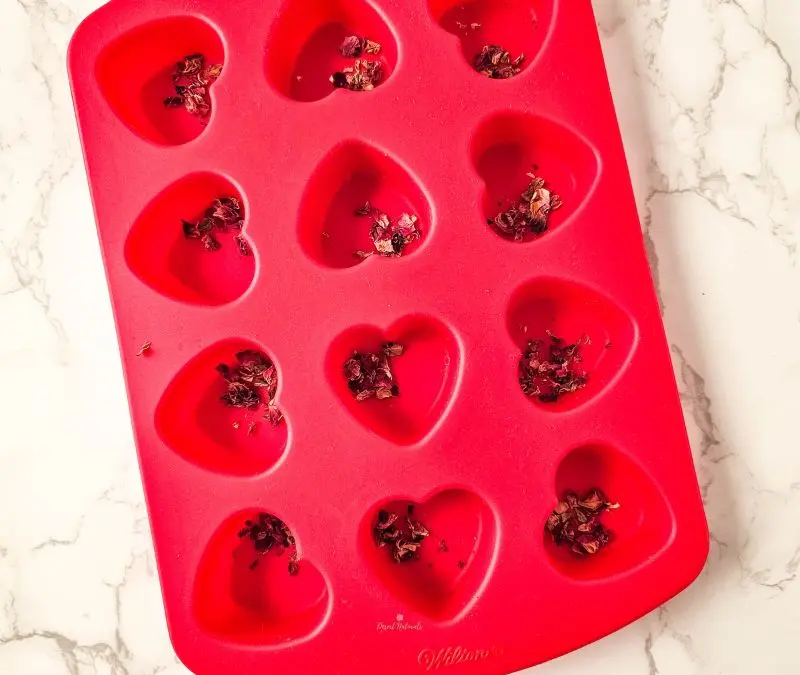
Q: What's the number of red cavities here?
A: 12